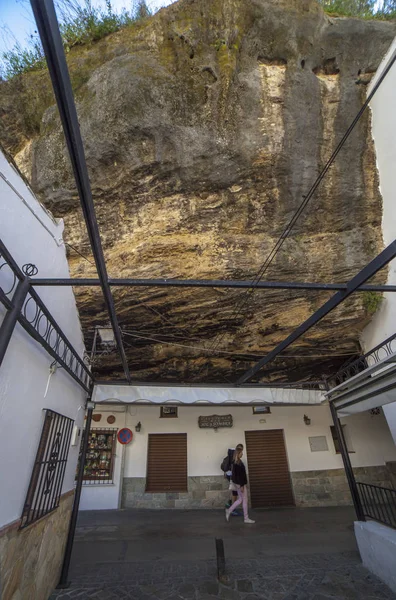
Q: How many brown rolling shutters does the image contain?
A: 2